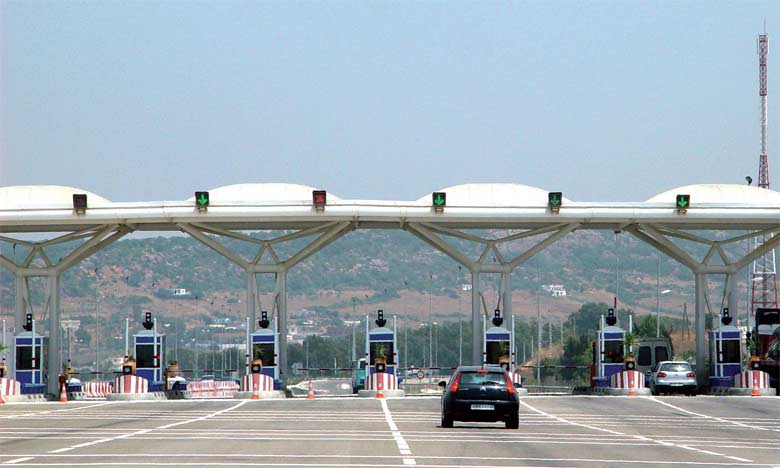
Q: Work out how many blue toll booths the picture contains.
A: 7